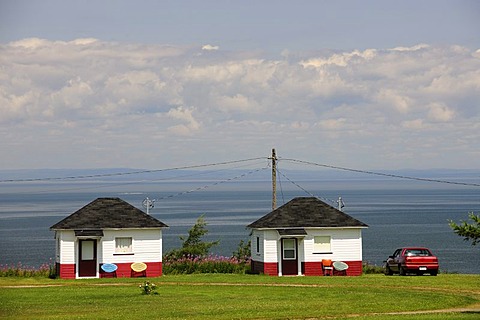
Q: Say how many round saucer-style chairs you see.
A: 3